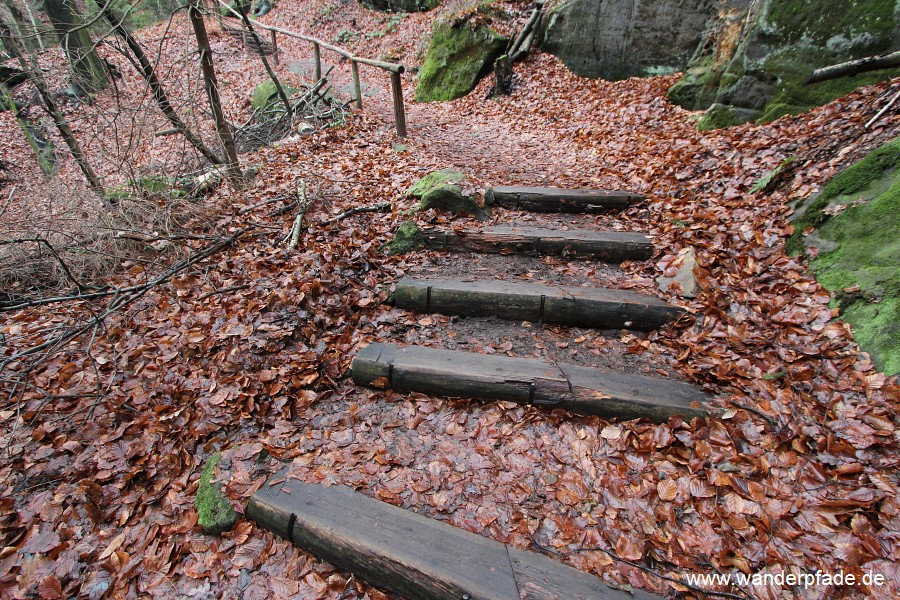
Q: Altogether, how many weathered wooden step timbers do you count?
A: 5